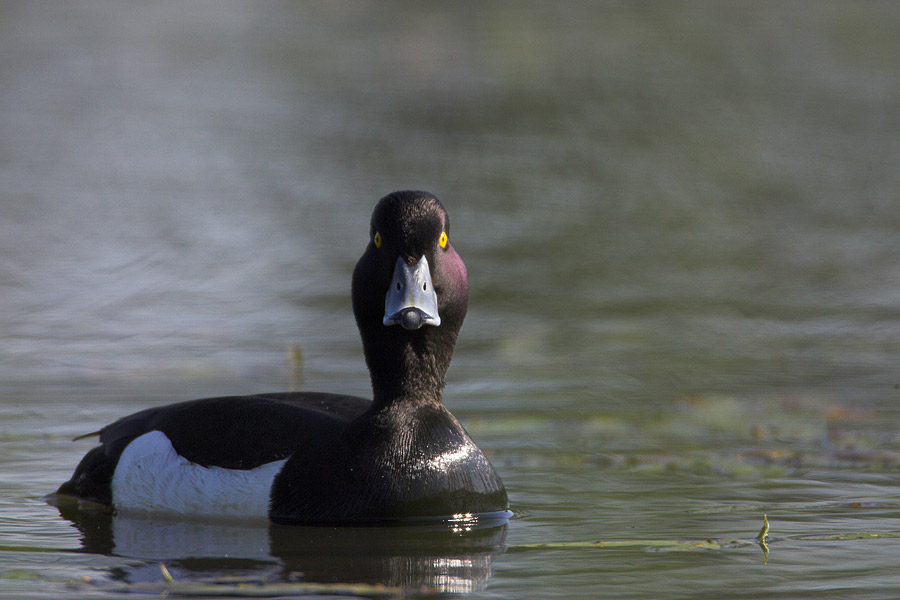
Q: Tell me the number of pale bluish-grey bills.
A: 1